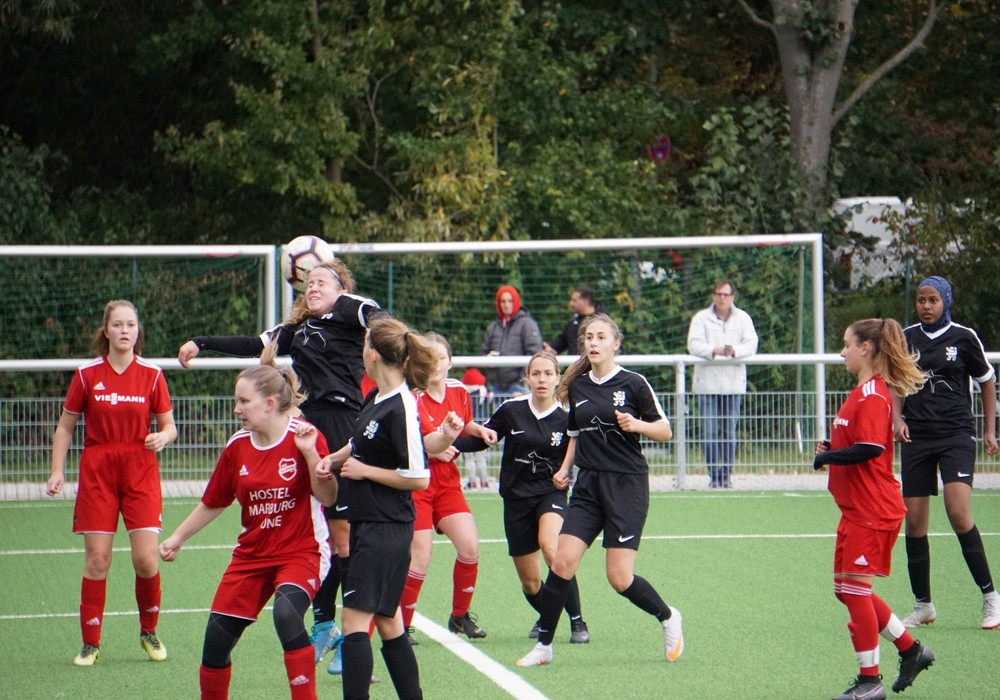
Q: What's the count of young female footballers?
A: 9